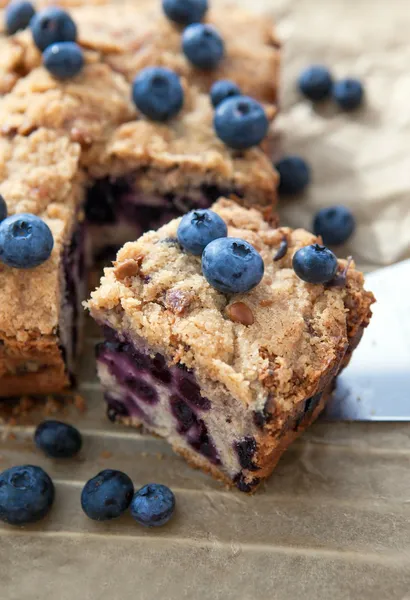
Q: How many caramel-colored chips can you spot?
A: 2